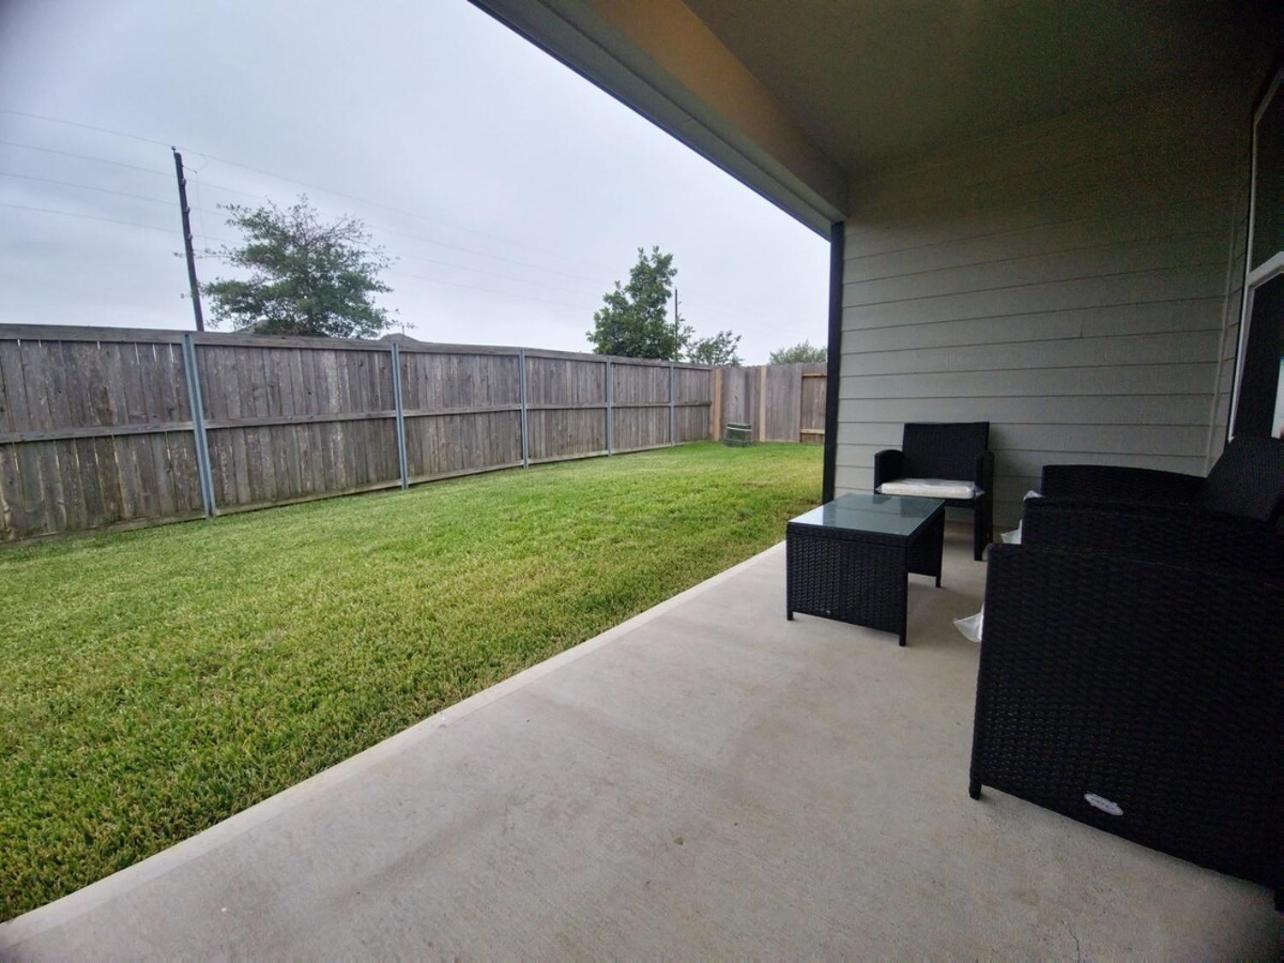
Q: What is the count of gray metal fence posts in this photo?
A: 5